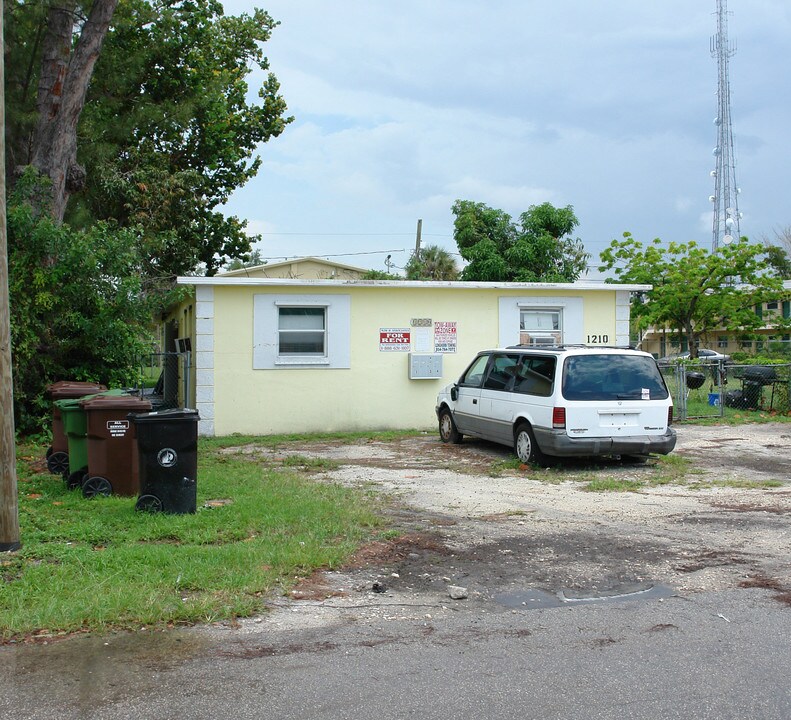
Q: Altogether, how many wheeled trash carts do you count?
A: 4